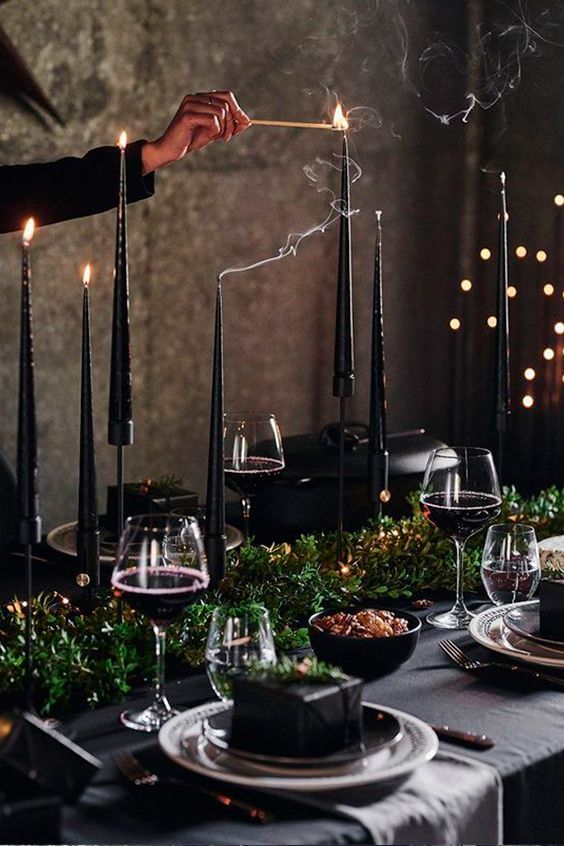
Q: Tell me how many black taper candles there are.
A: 7